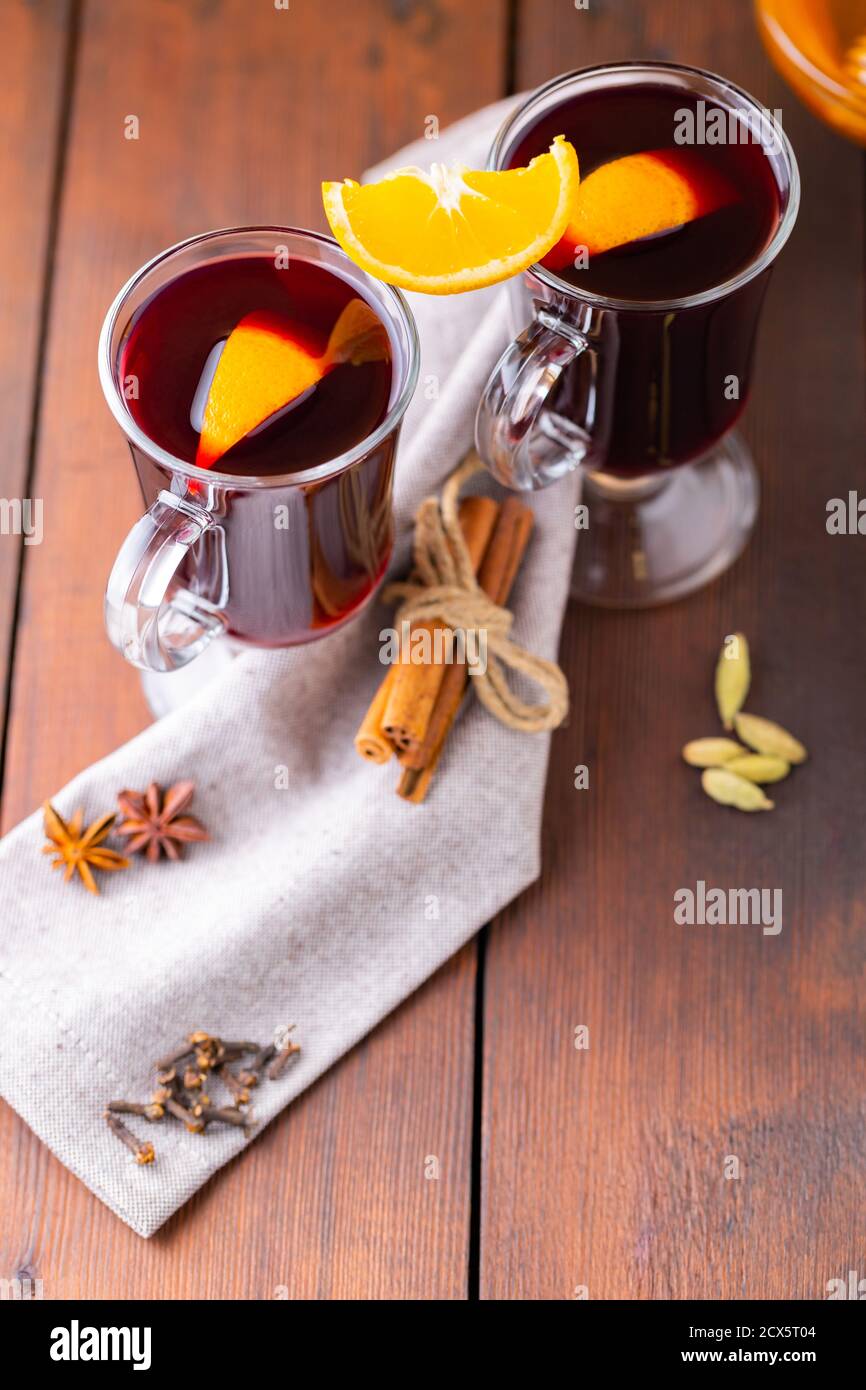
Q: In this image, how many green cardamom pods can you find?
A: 5